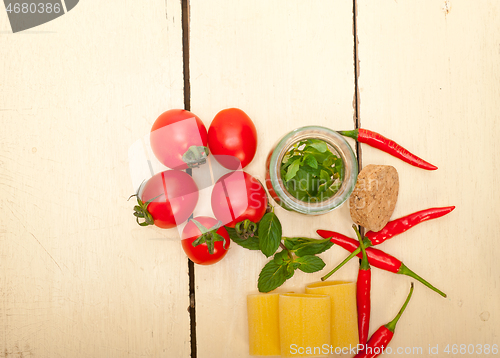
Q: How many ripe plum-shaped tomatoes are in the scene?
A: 5